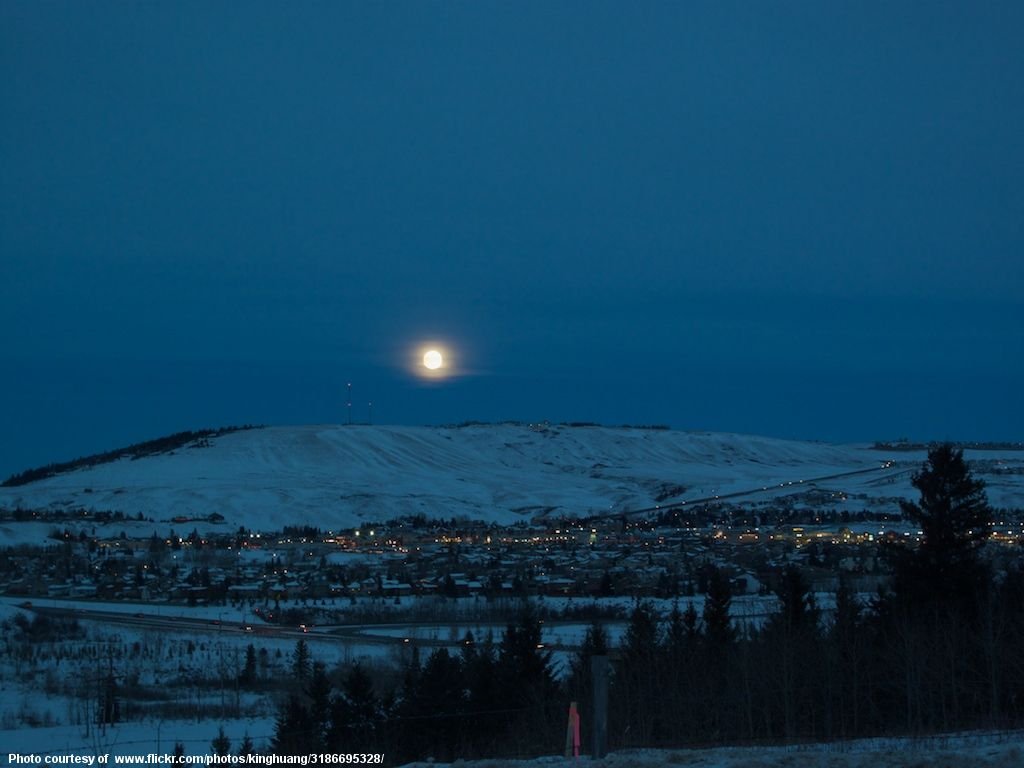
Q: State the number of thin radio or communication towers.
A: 2